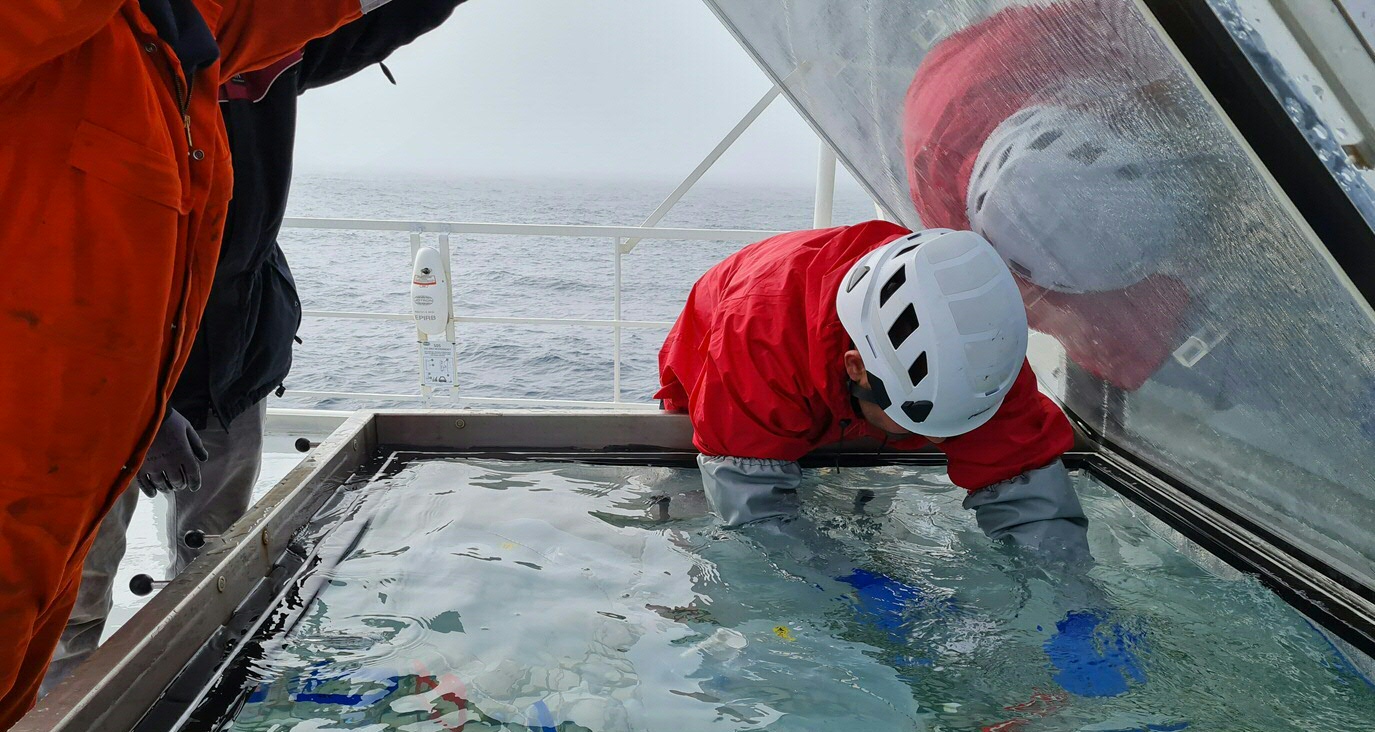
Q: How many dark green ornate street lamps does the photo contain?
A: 0